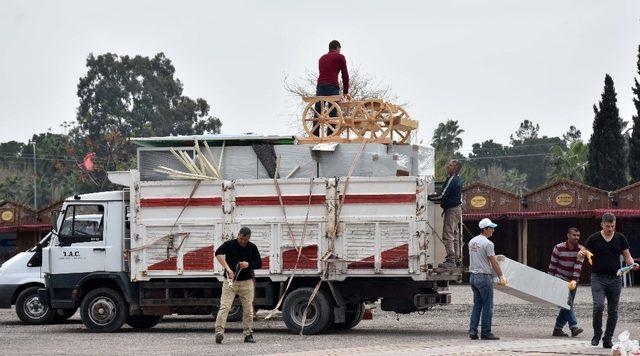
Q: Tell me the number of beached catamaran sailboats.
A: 0